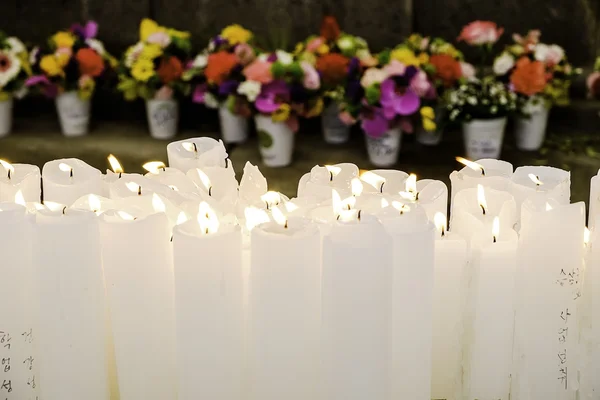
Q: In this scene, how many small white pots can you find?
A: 10